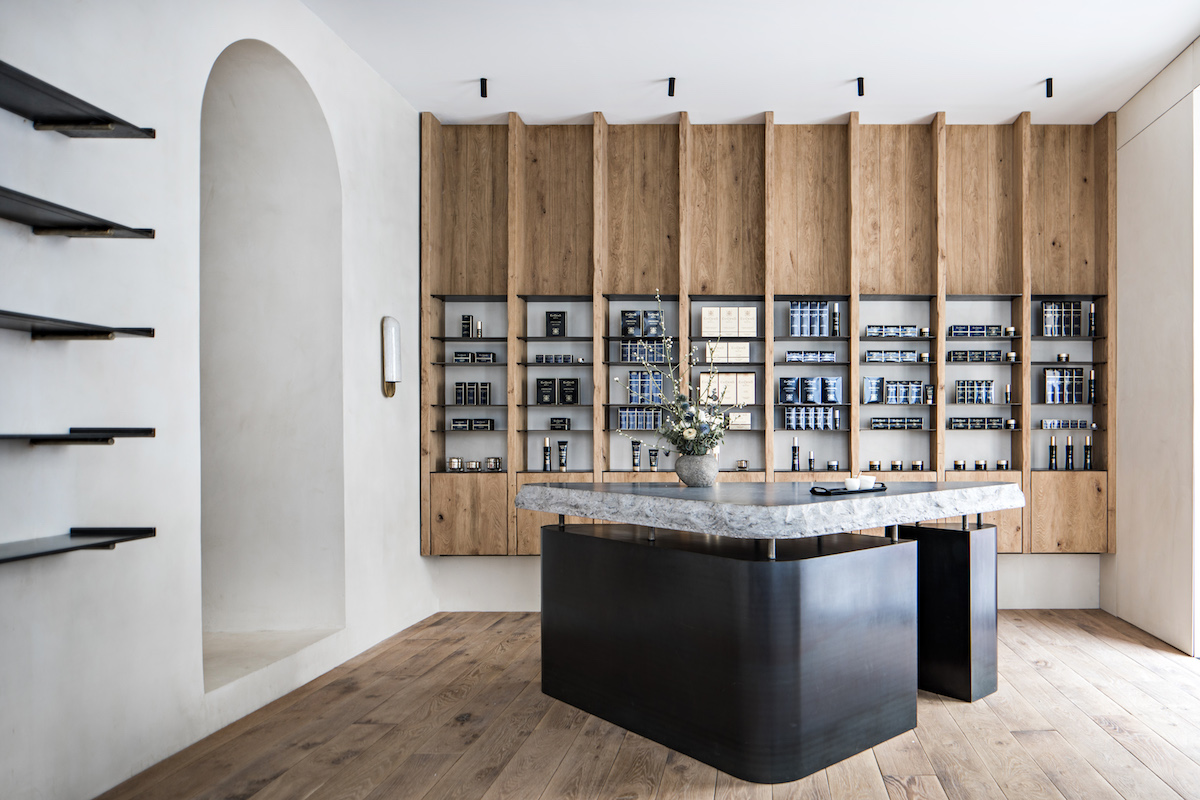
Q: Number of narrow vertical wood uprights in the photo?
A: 9